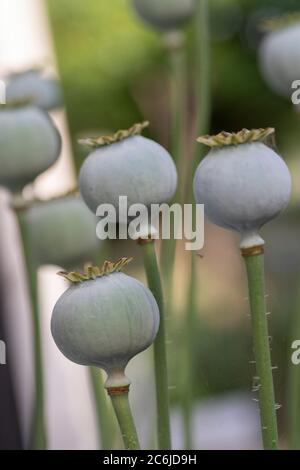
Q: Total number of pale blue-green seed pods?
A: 8